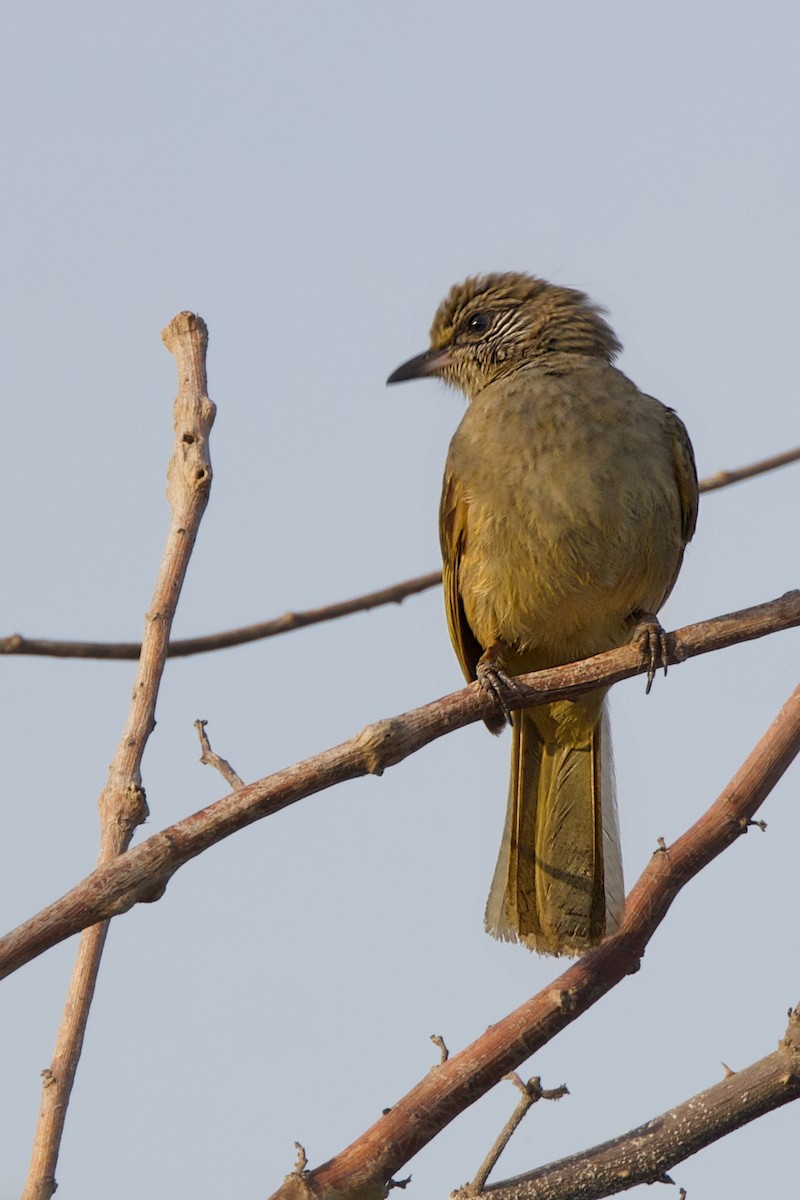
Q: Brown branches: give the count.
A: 5